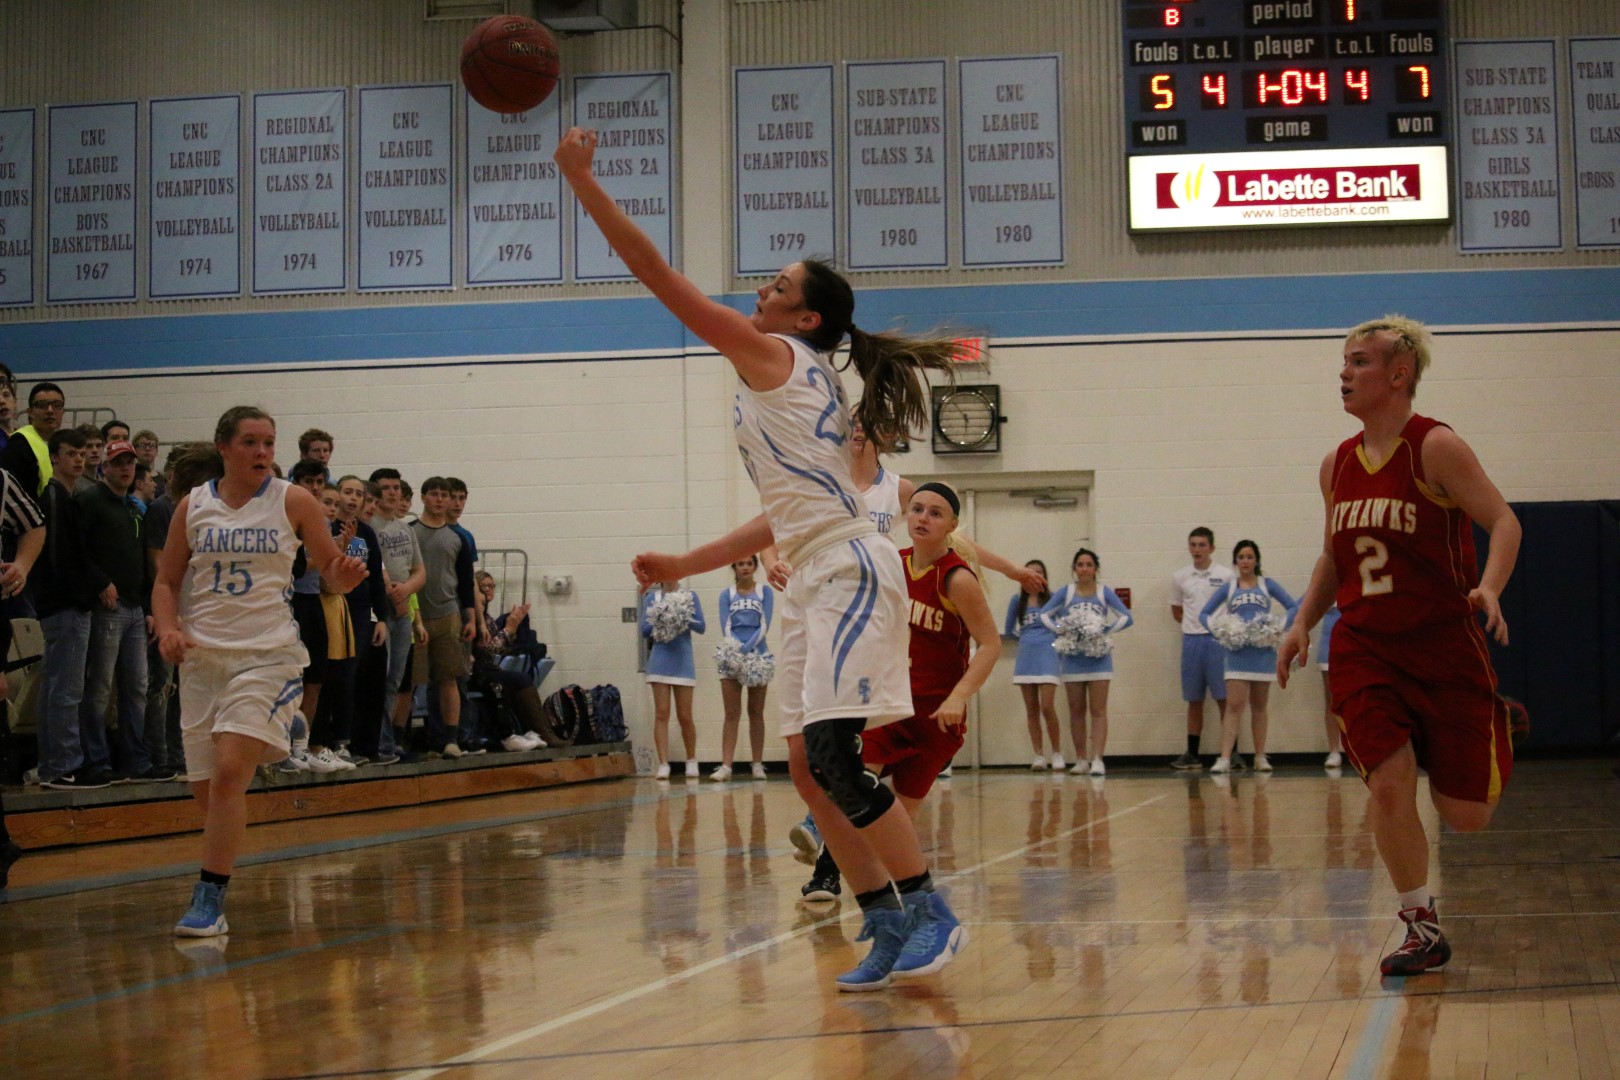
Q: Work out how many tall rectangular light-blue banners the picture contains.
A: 12